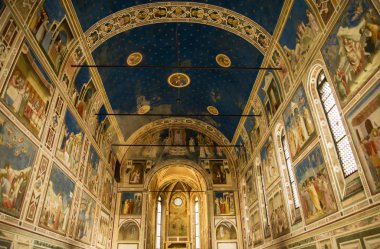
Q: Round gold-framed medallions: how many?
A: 5